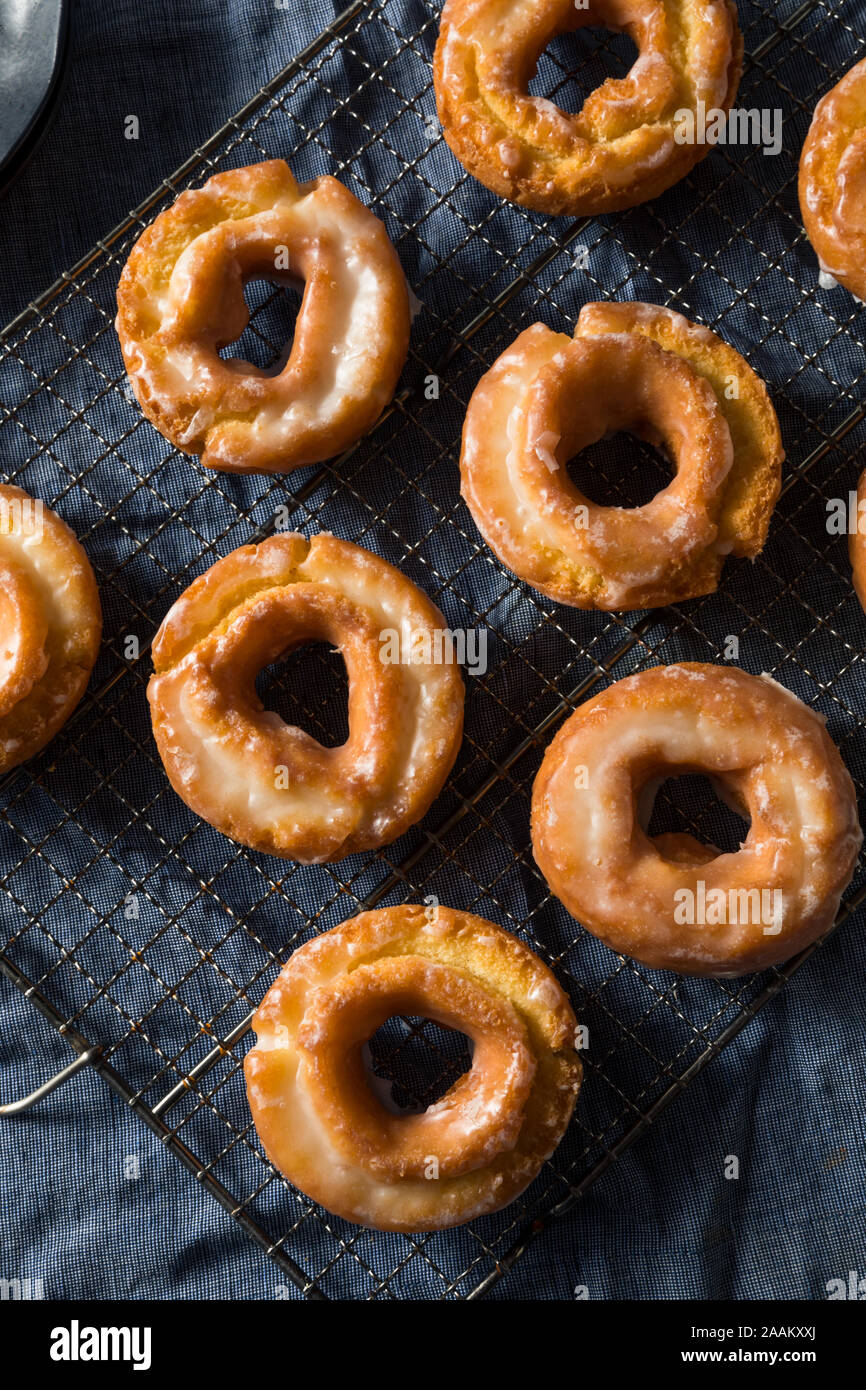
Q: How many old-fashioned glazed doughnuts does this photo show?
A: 9